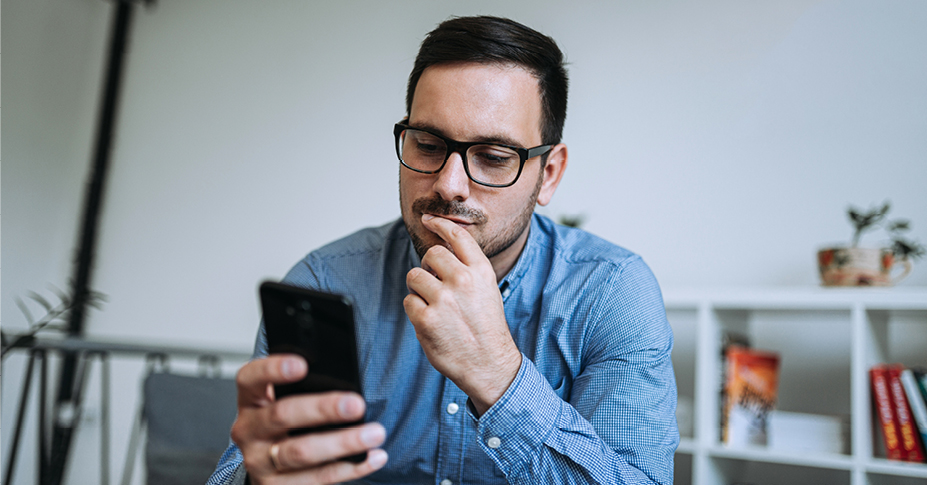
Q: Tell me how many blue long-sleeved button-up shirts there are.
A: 1